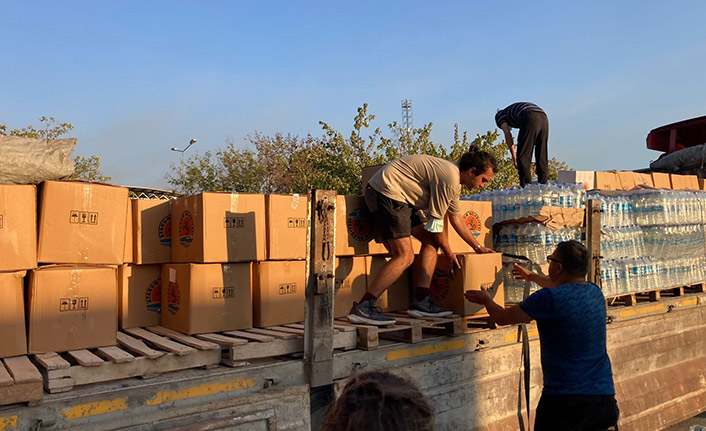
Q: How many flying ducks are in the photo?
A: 0